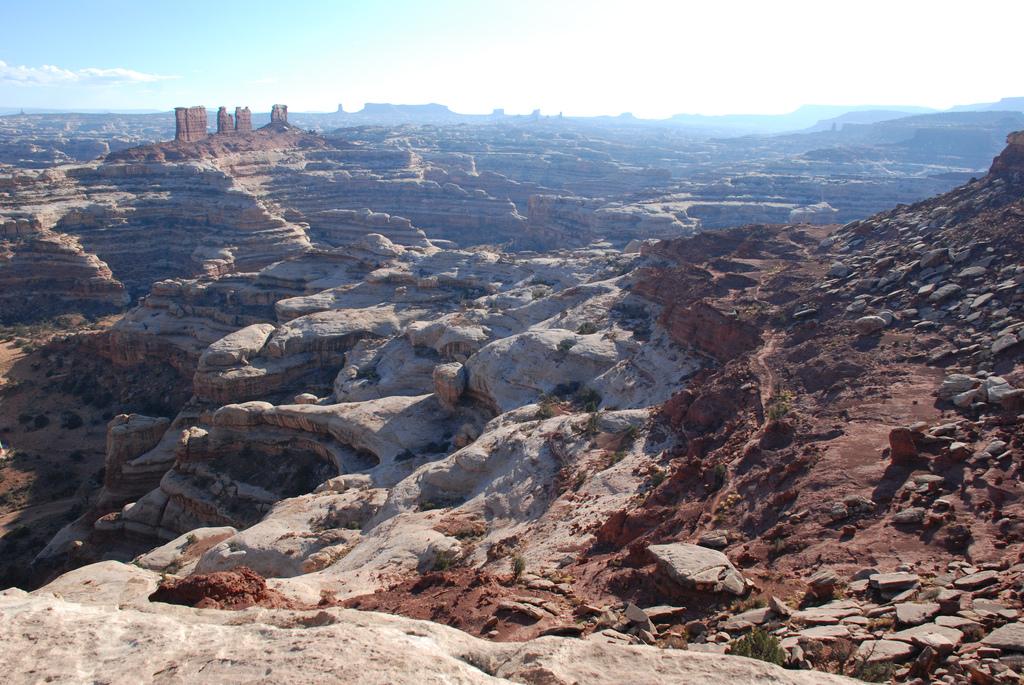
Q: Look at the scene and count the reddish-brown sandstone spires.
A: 4